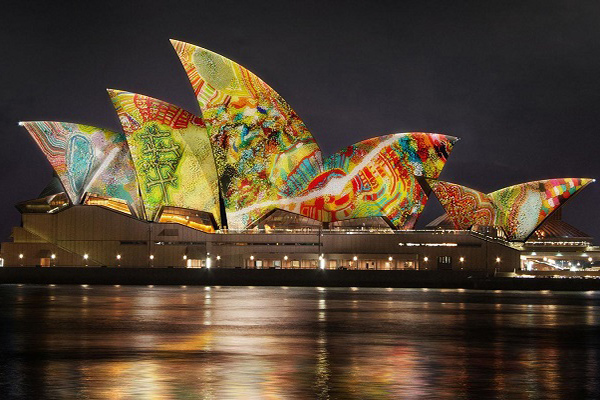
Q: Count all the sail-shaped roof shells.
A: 6